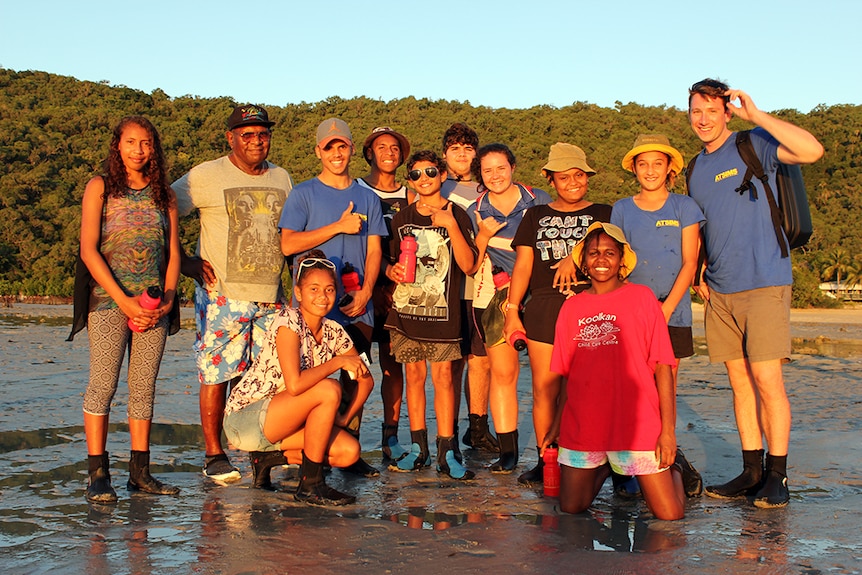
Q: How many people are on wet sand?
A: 12